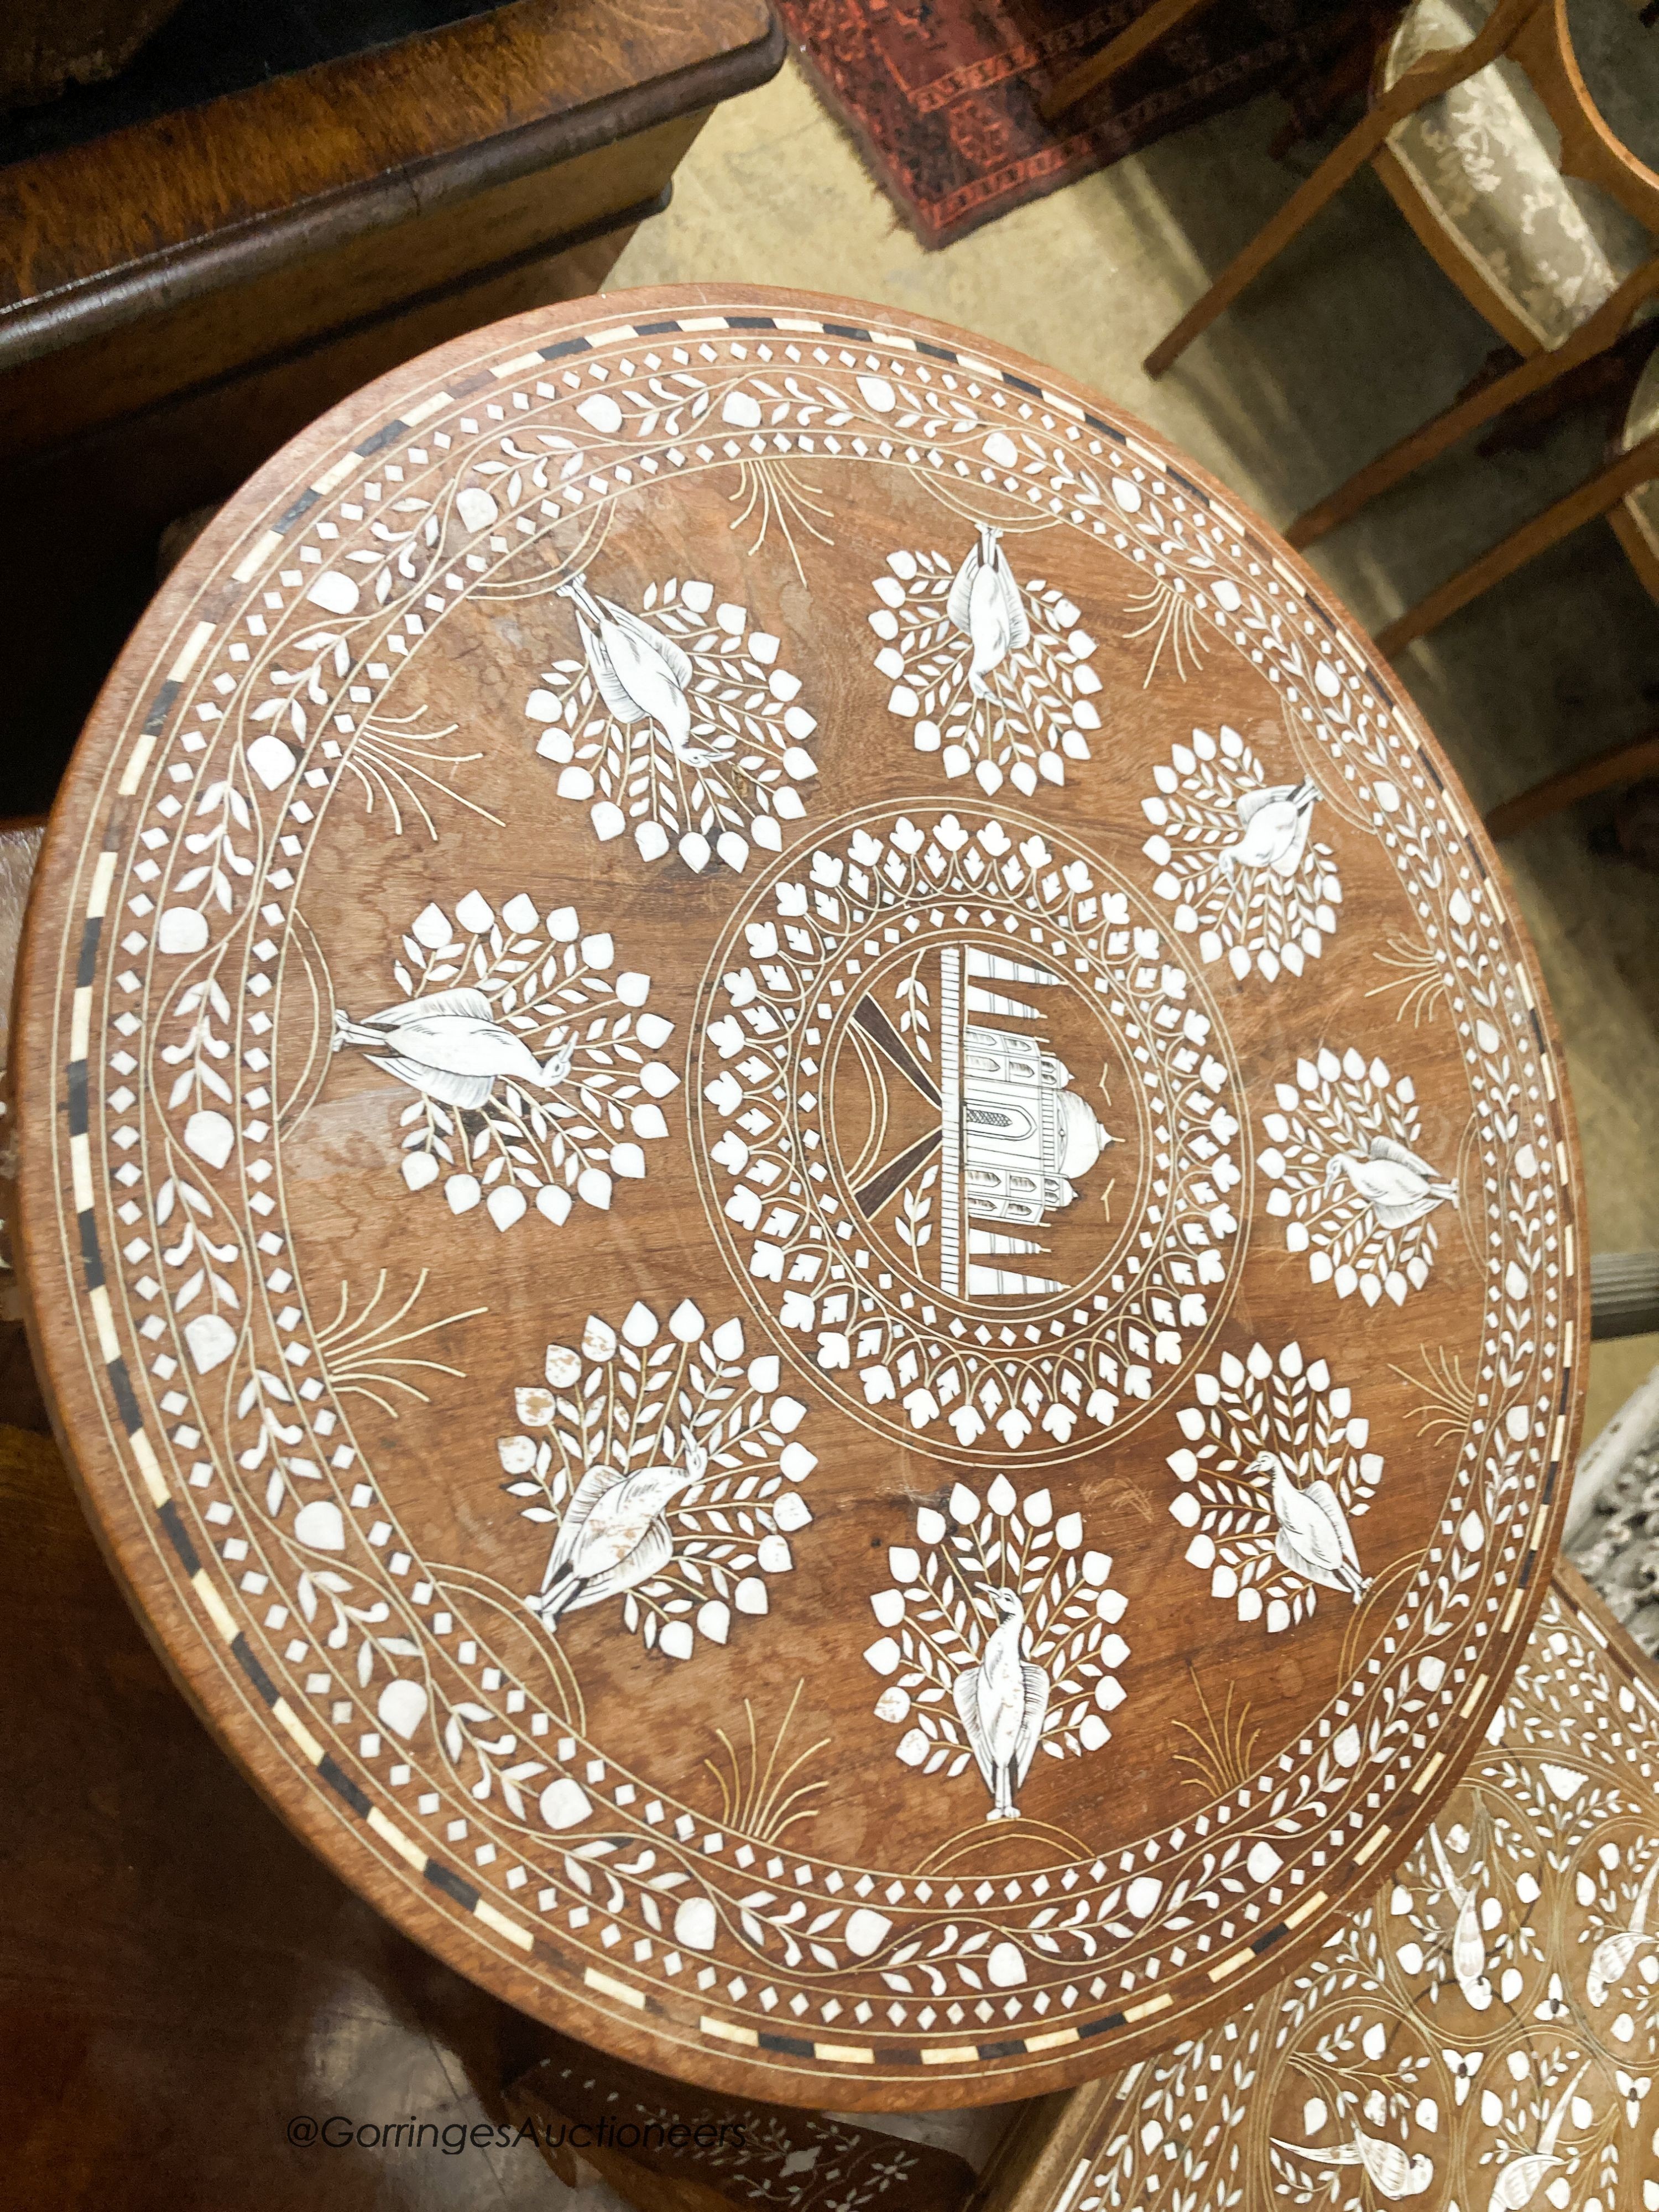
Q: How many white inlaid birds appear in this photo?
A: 12